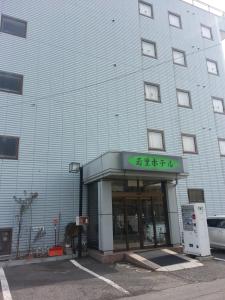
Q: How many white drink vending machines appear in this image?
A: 1